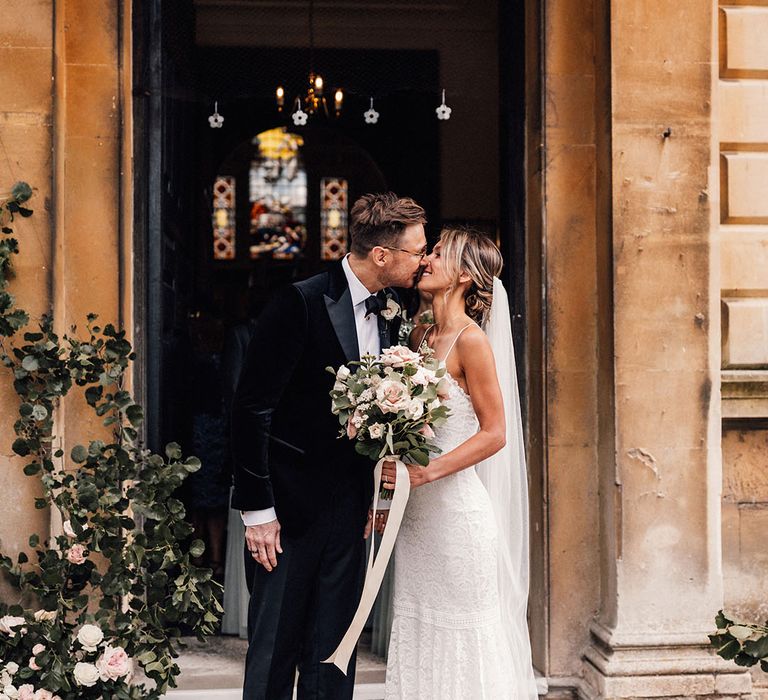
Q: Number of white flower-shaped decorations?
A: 4